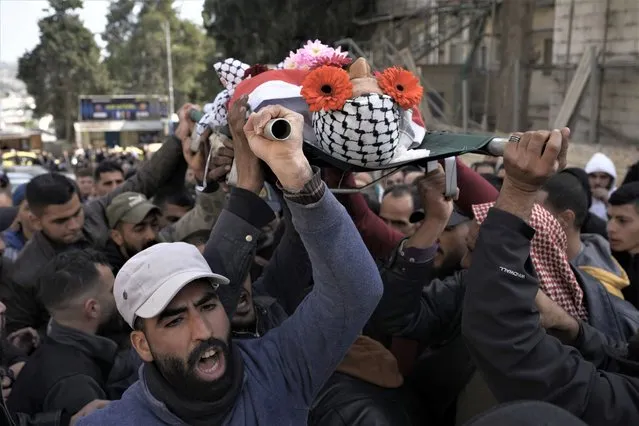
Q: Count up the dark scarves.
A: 1